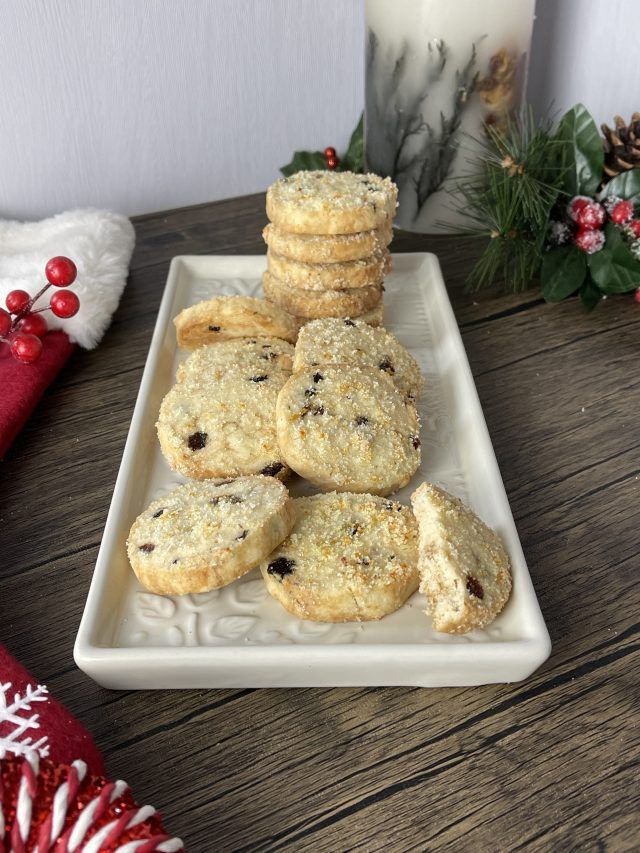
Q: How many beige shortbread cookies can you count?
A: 13